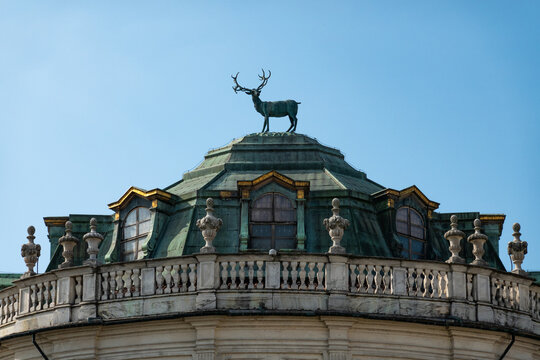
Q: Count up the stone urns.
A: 8